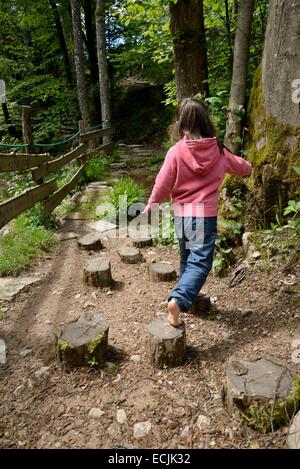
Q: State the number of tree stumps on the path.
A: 9